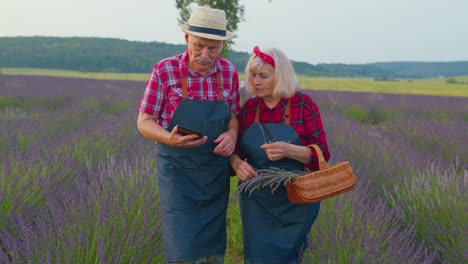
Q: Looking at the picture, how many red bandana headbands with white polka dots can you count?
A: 1